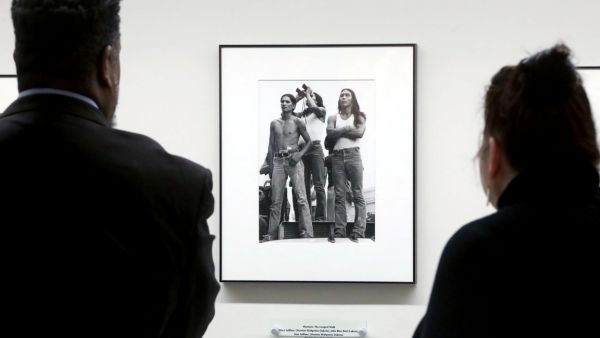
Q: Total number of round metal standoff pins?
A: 2